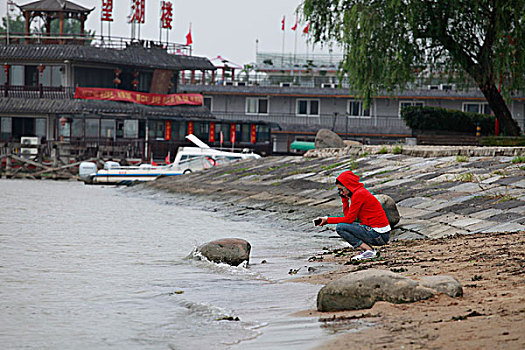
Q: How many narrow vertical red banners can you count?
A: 5